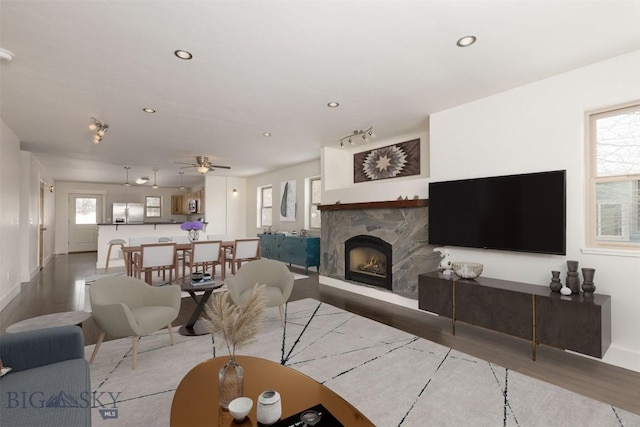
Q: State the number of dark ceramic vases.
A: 3